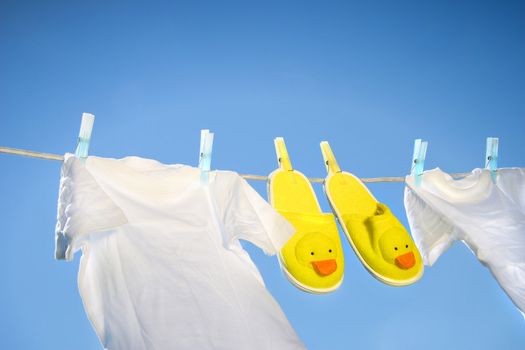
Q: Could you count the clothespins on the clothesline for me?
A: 6